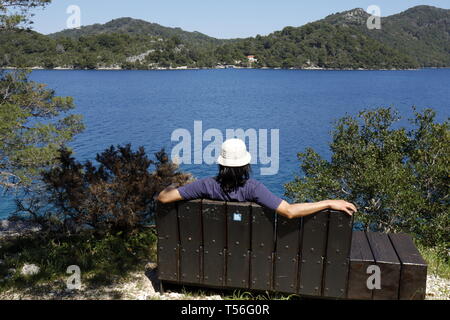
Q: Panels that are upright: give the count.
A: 8